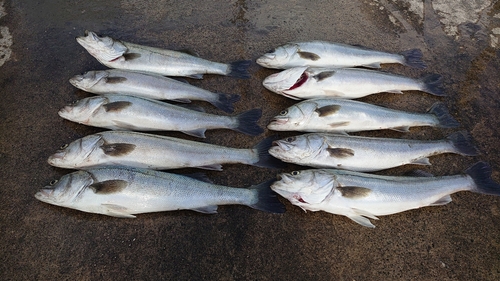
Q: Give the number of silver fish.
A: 10